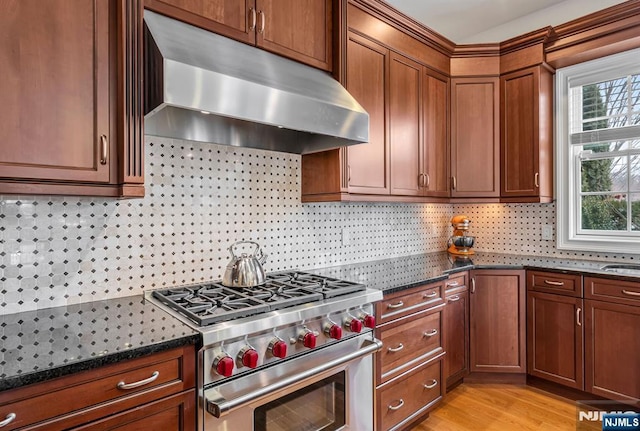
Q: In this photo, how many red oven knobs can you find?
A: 7